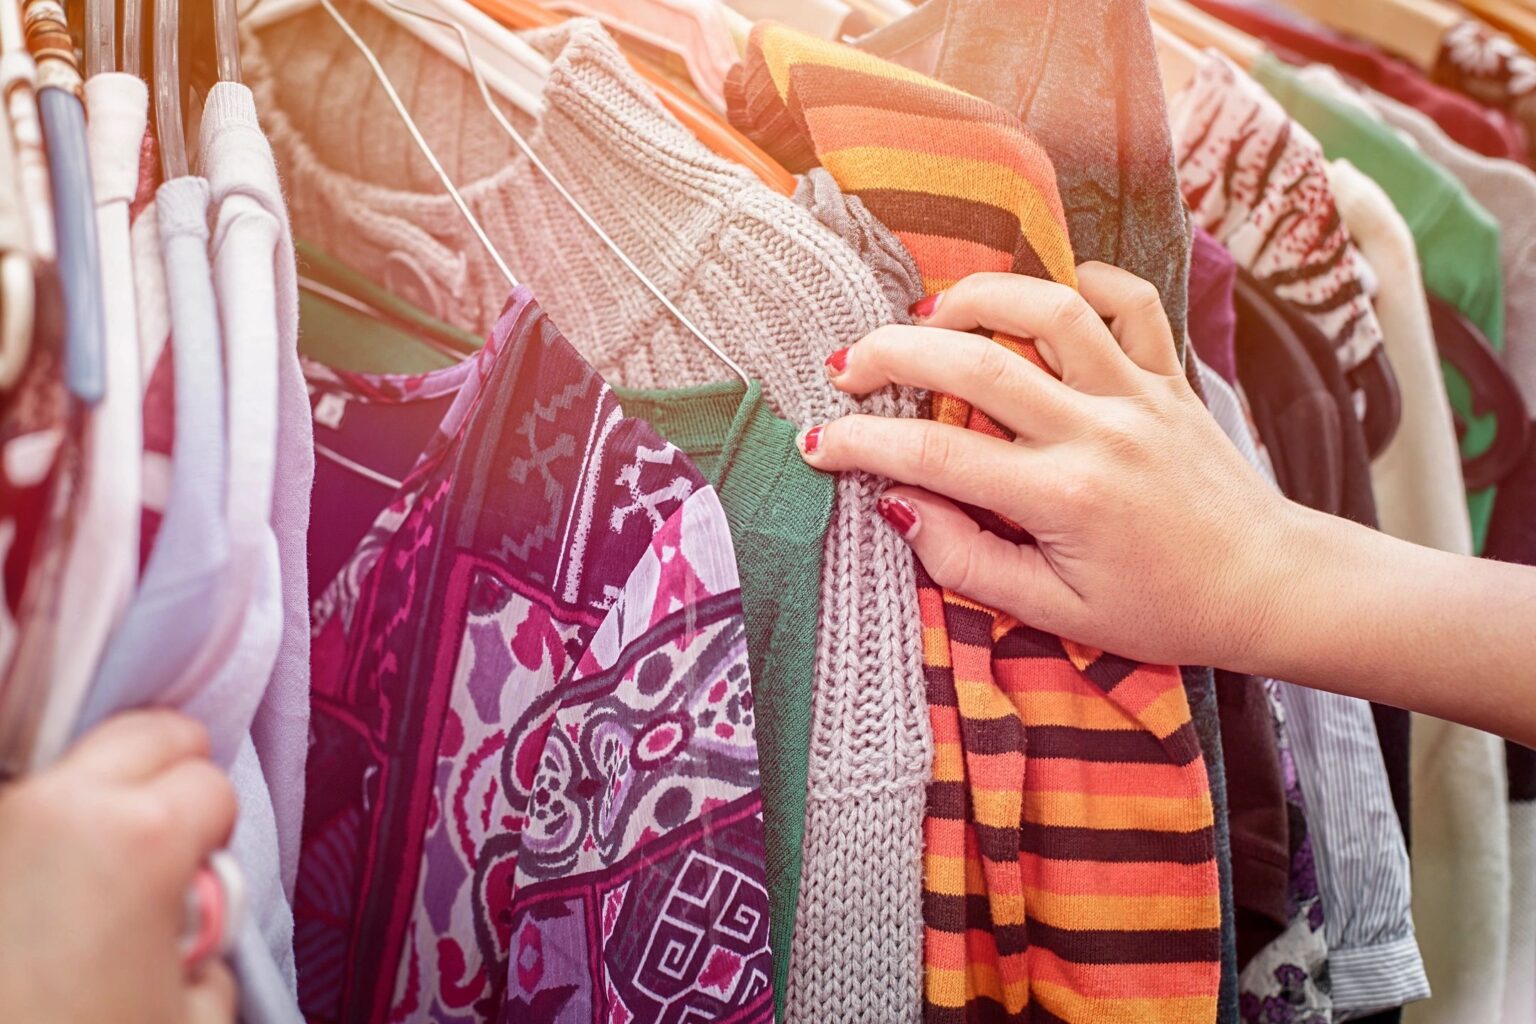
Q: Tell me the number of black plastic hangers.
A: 2